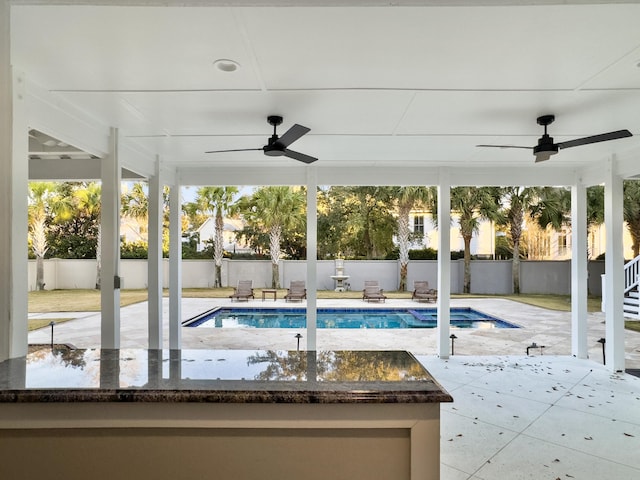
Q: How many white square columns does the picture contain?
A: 8